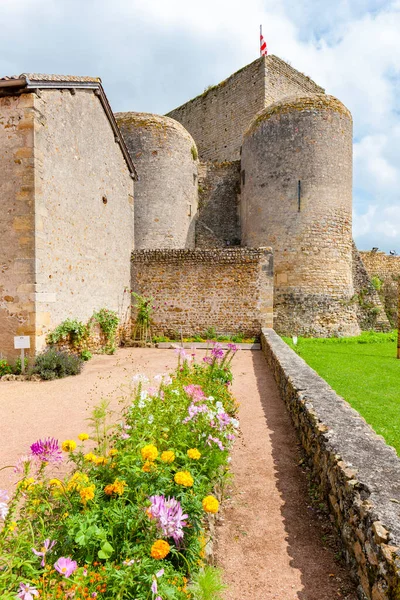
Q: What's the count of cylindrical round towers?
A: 2